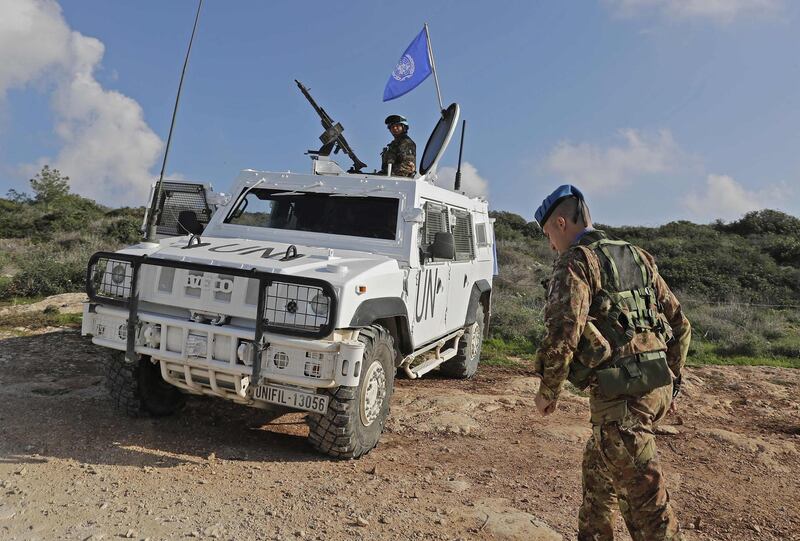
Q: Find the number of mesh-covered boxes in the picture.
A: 2